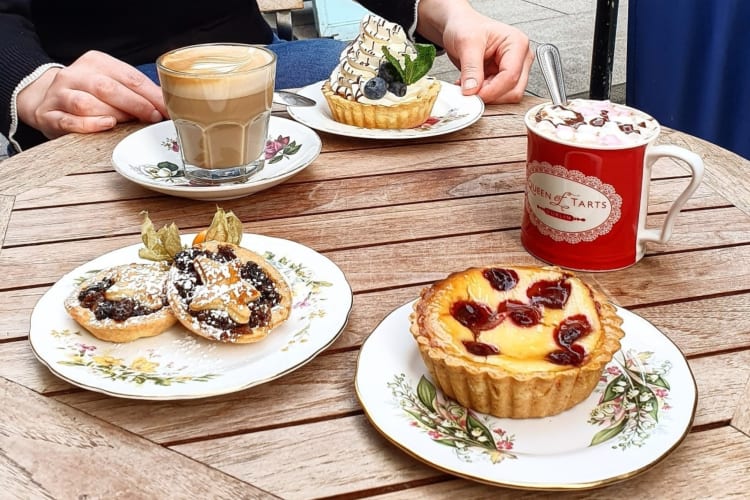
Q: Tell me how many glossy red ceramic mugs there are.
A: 1